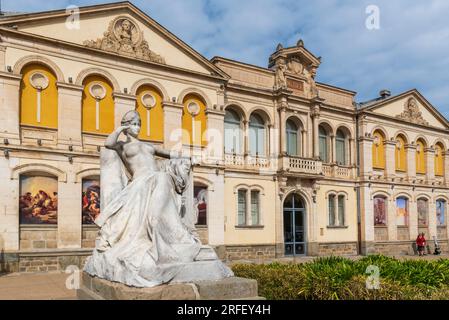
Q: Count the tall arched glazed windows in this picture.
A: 5